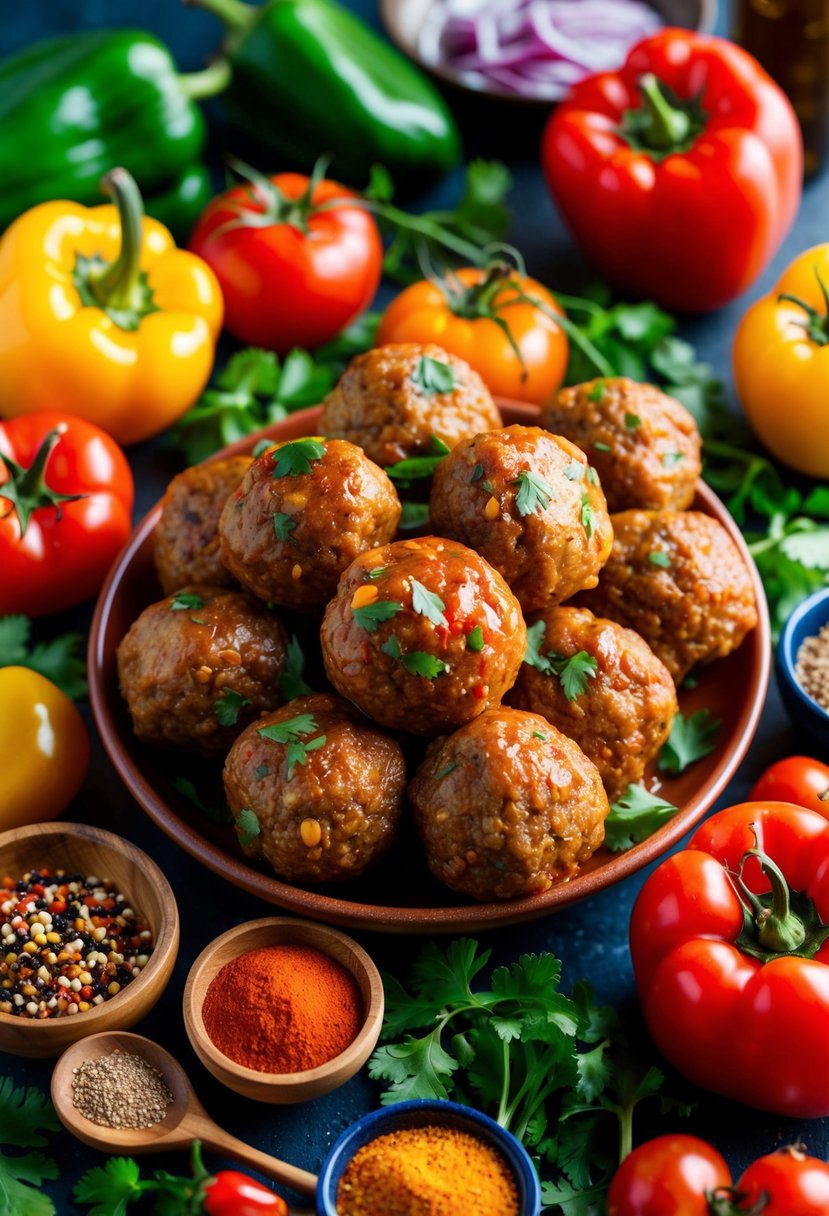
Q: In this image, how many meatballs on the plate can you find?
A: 11